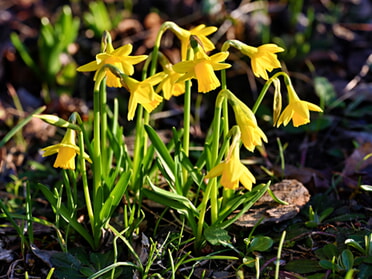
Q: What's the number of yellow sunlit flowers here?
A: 10